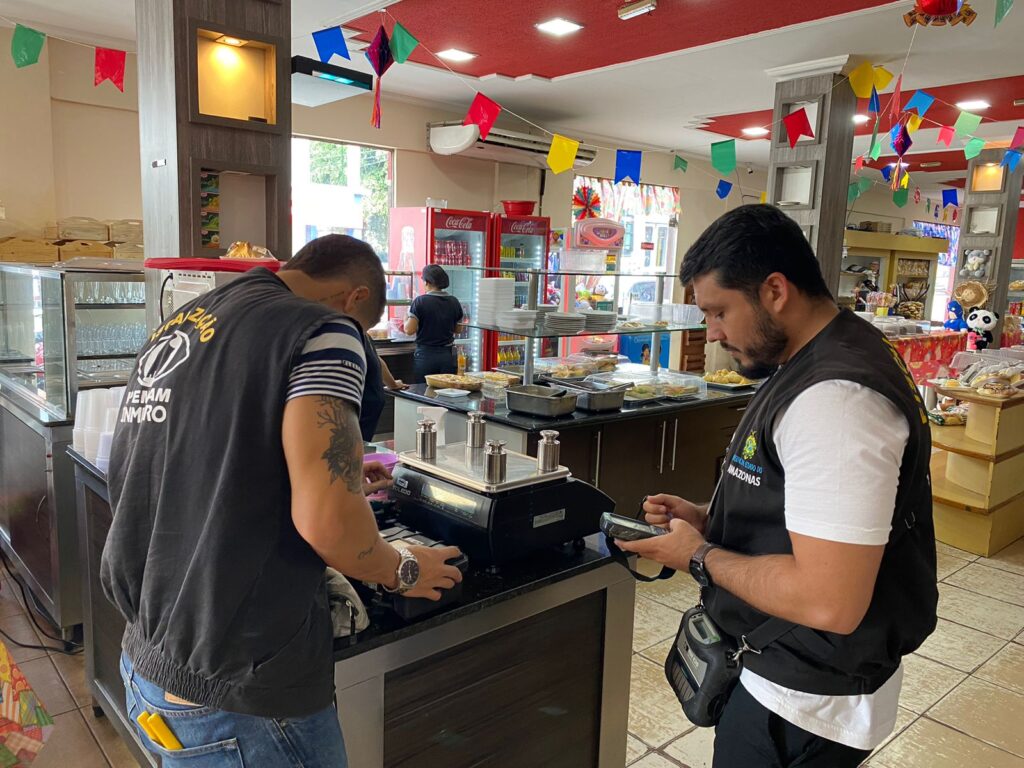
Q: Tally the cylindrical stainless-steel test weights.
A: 4